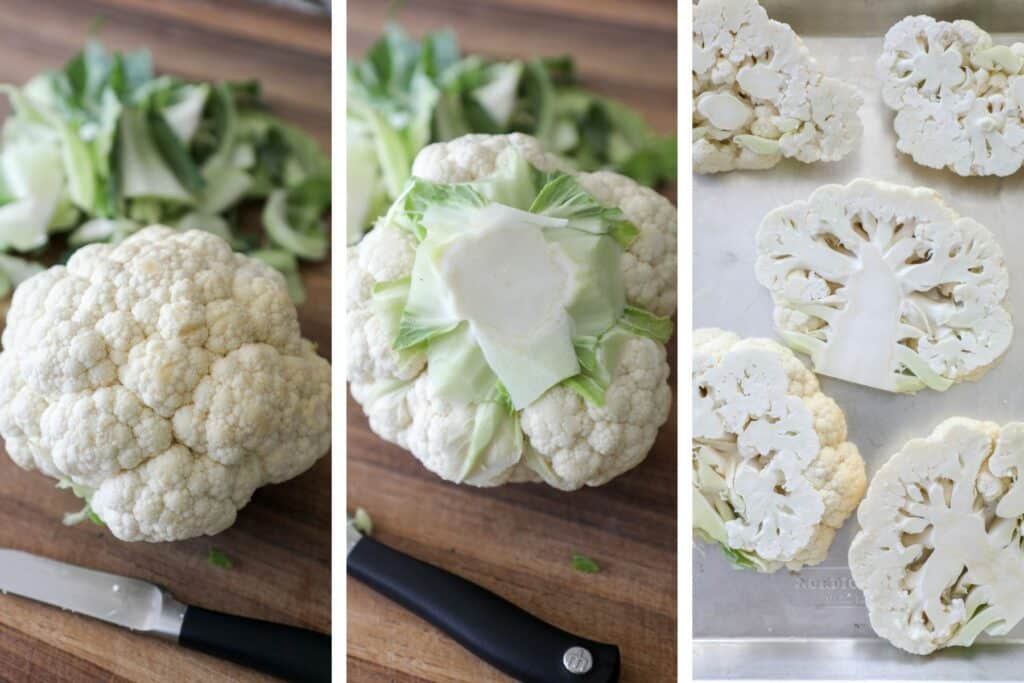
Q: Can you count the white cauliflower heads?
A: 2